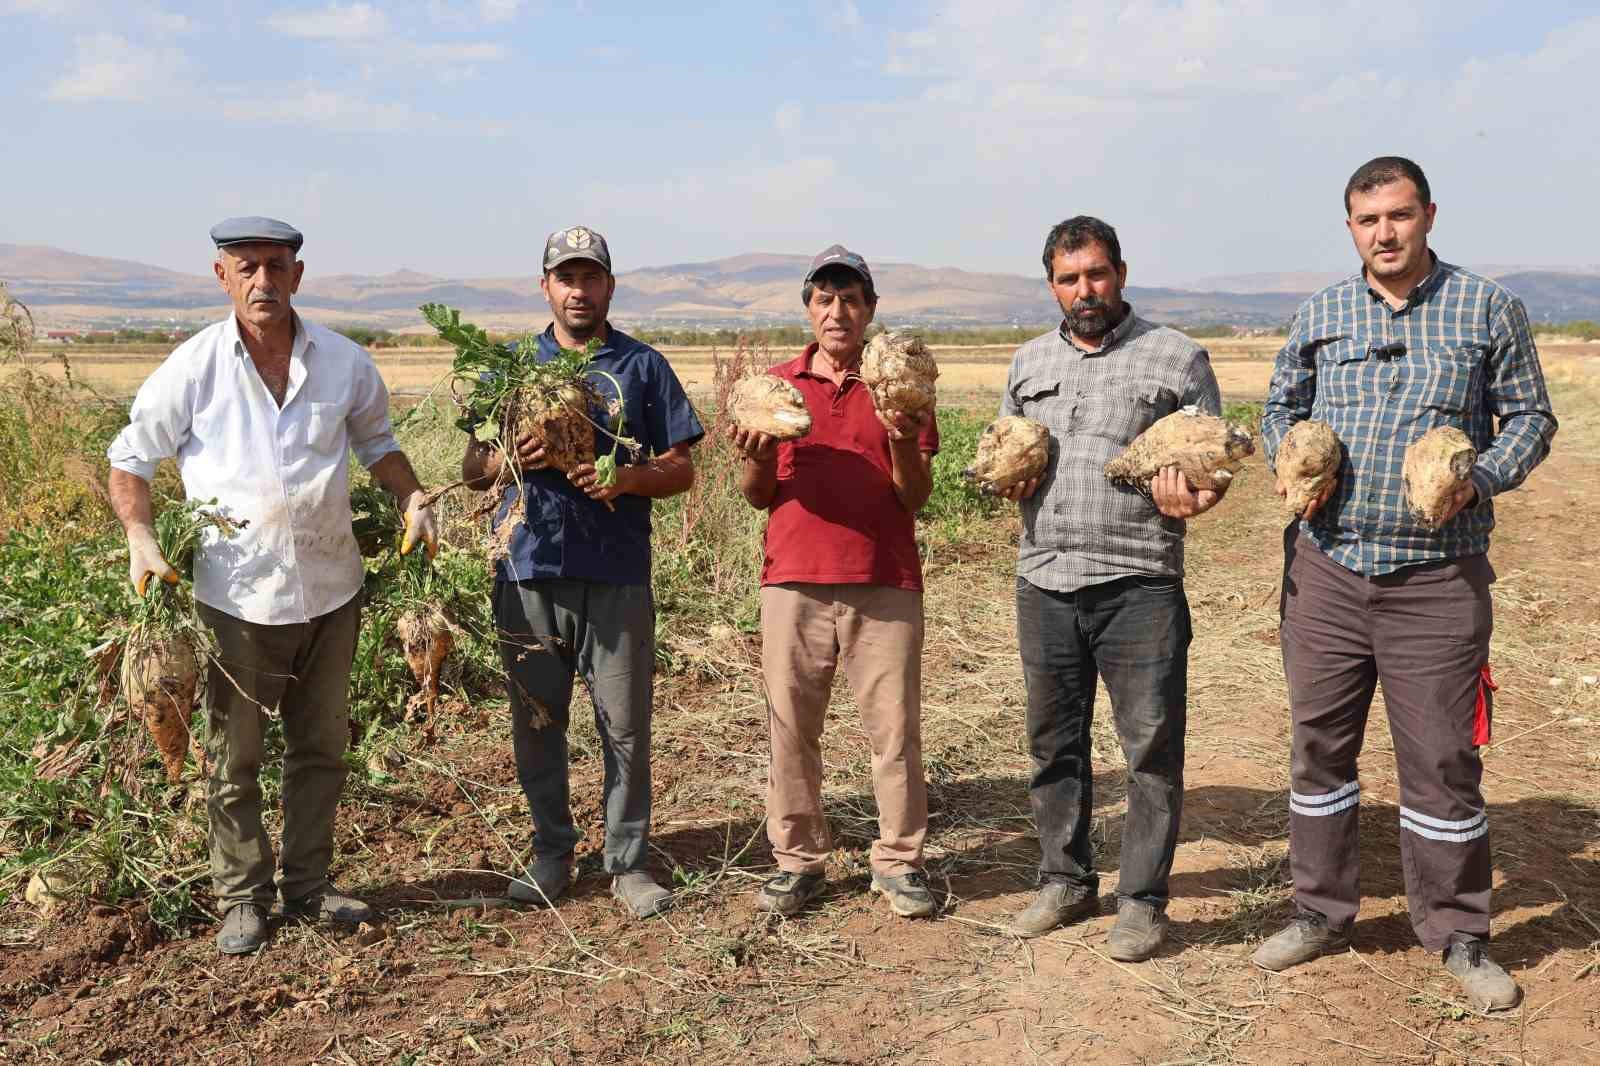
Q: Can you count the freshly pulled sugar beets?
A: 9